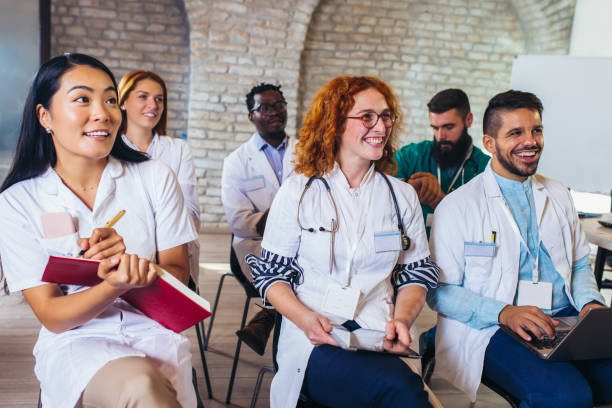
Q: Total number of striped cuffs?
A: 2